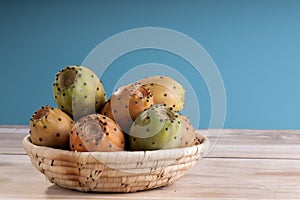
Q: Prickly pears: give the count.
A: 7